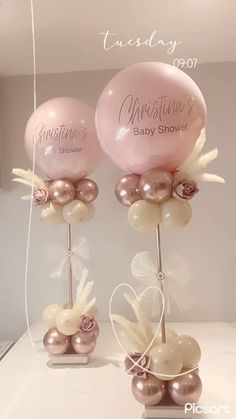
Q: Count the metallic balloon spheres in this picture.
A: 8